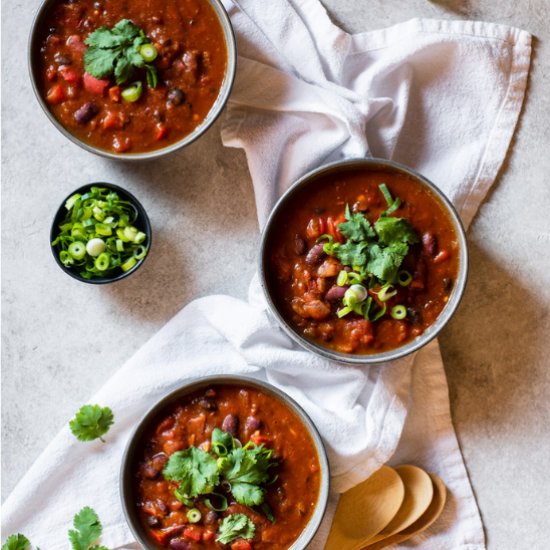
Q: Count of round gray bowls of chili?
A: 3